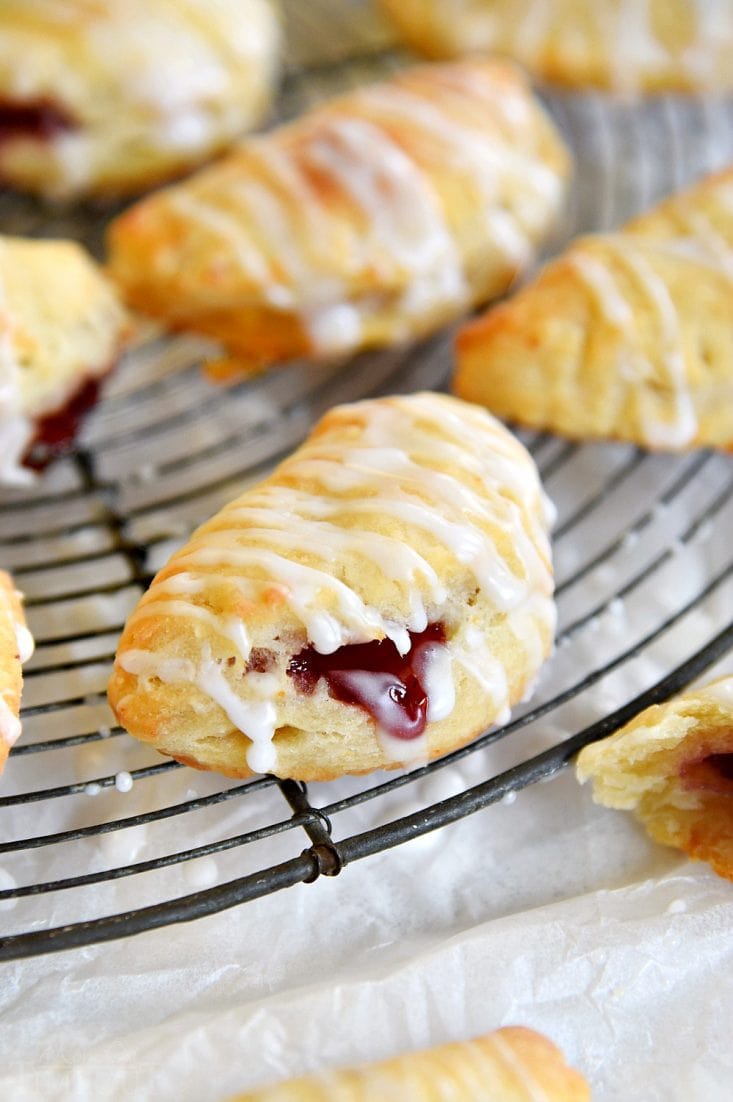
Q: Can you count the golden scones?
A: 9